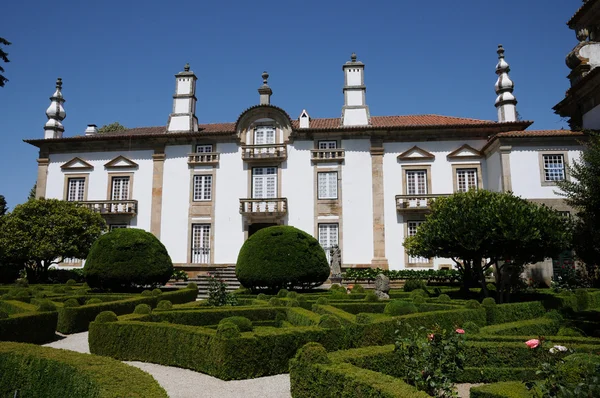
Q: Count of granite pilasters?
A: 4